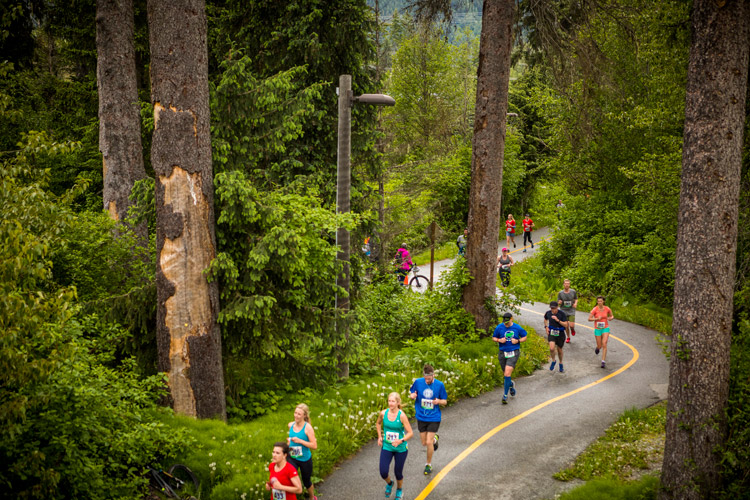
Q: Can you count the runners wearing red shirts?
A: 3